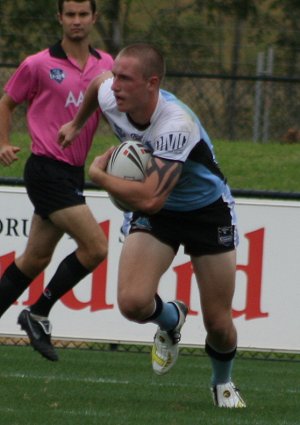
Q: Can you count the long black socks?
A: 2